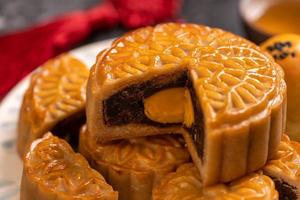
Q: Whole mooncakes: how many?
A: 2